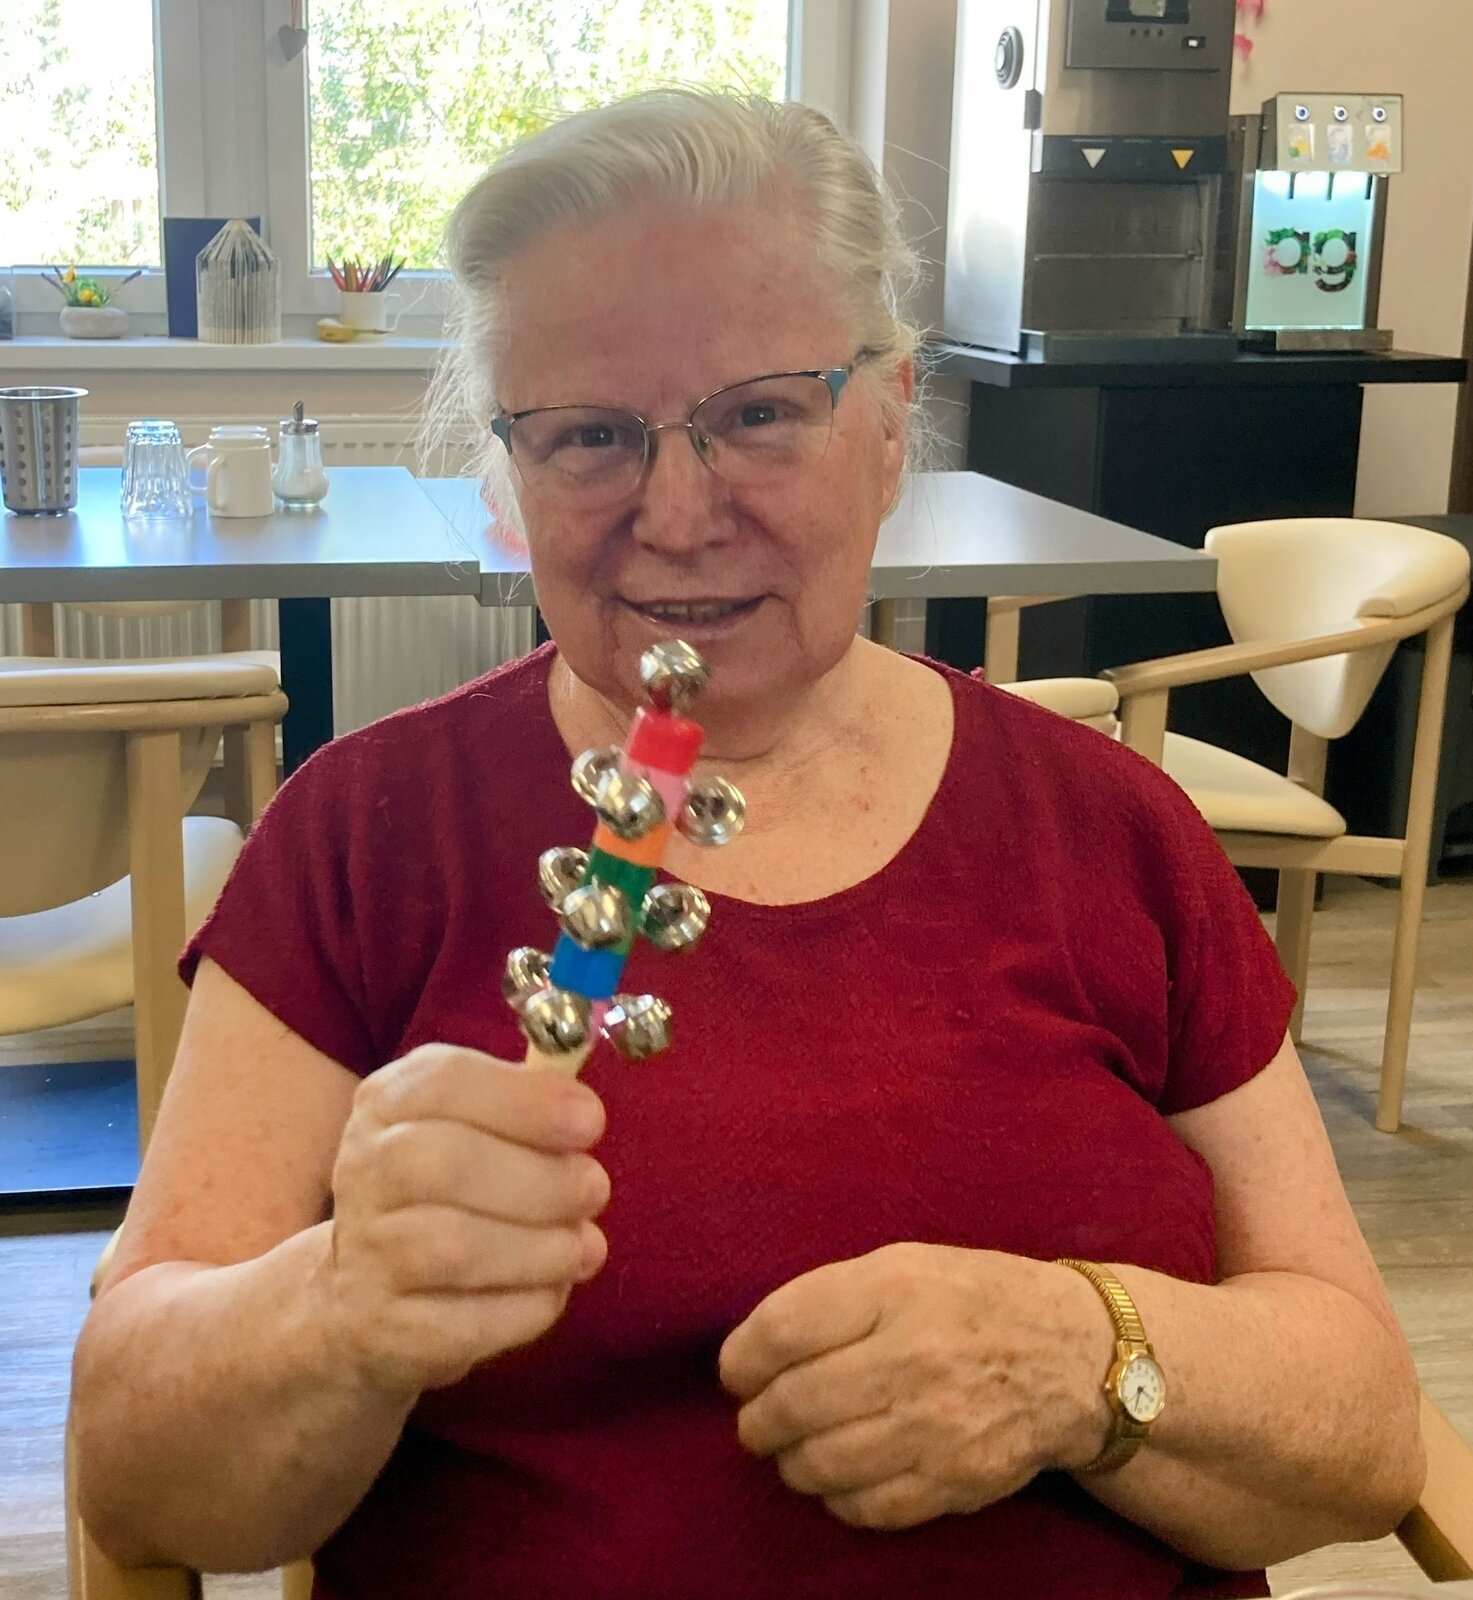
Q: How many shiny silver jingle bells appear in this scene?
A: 10